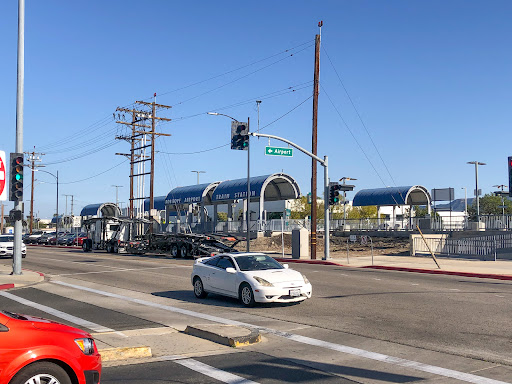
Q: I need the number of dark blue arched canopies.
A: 5